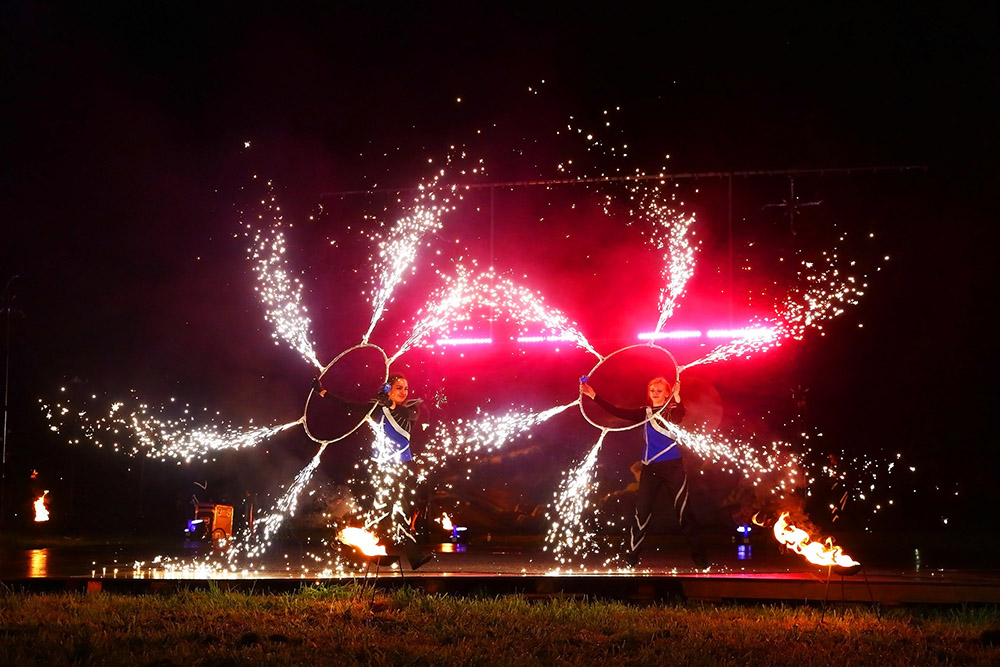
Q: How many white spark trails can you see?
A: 12